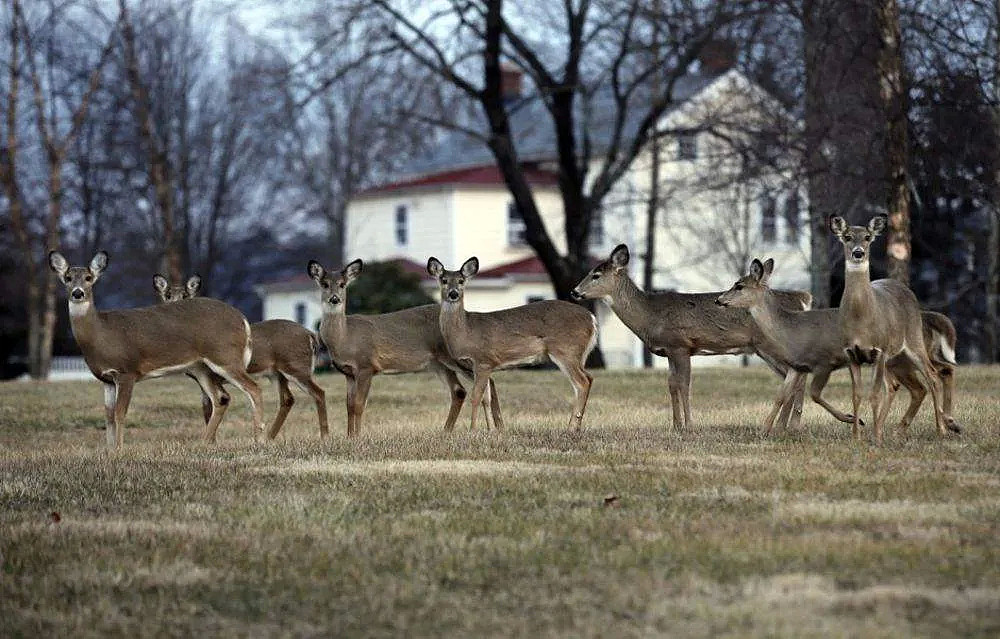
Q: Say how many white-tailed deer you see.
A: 7